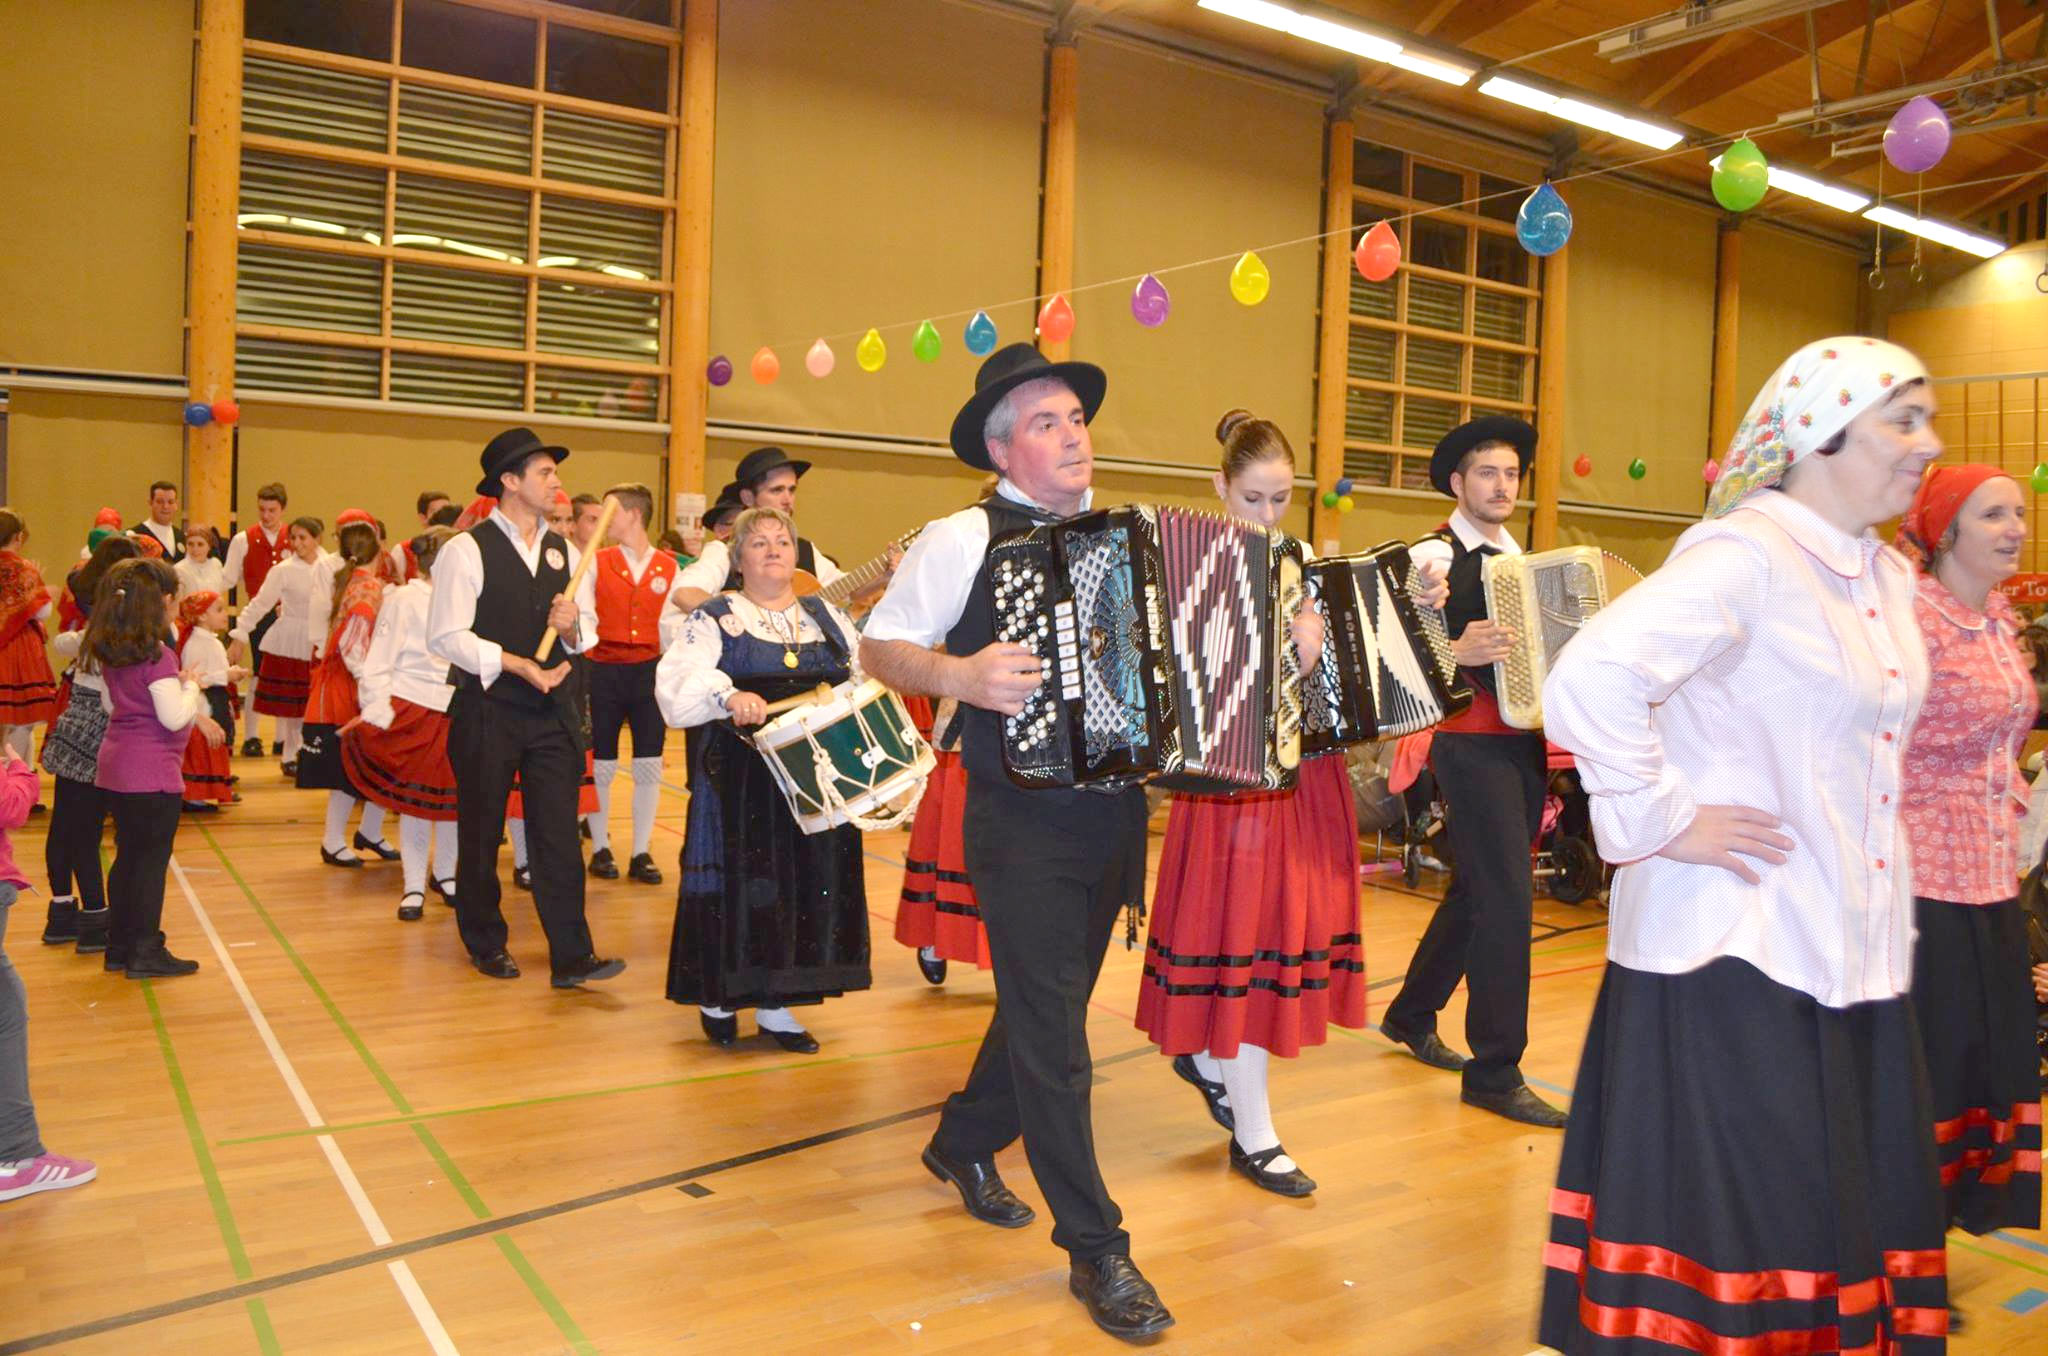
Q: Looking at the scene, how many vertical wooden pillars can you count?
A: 6